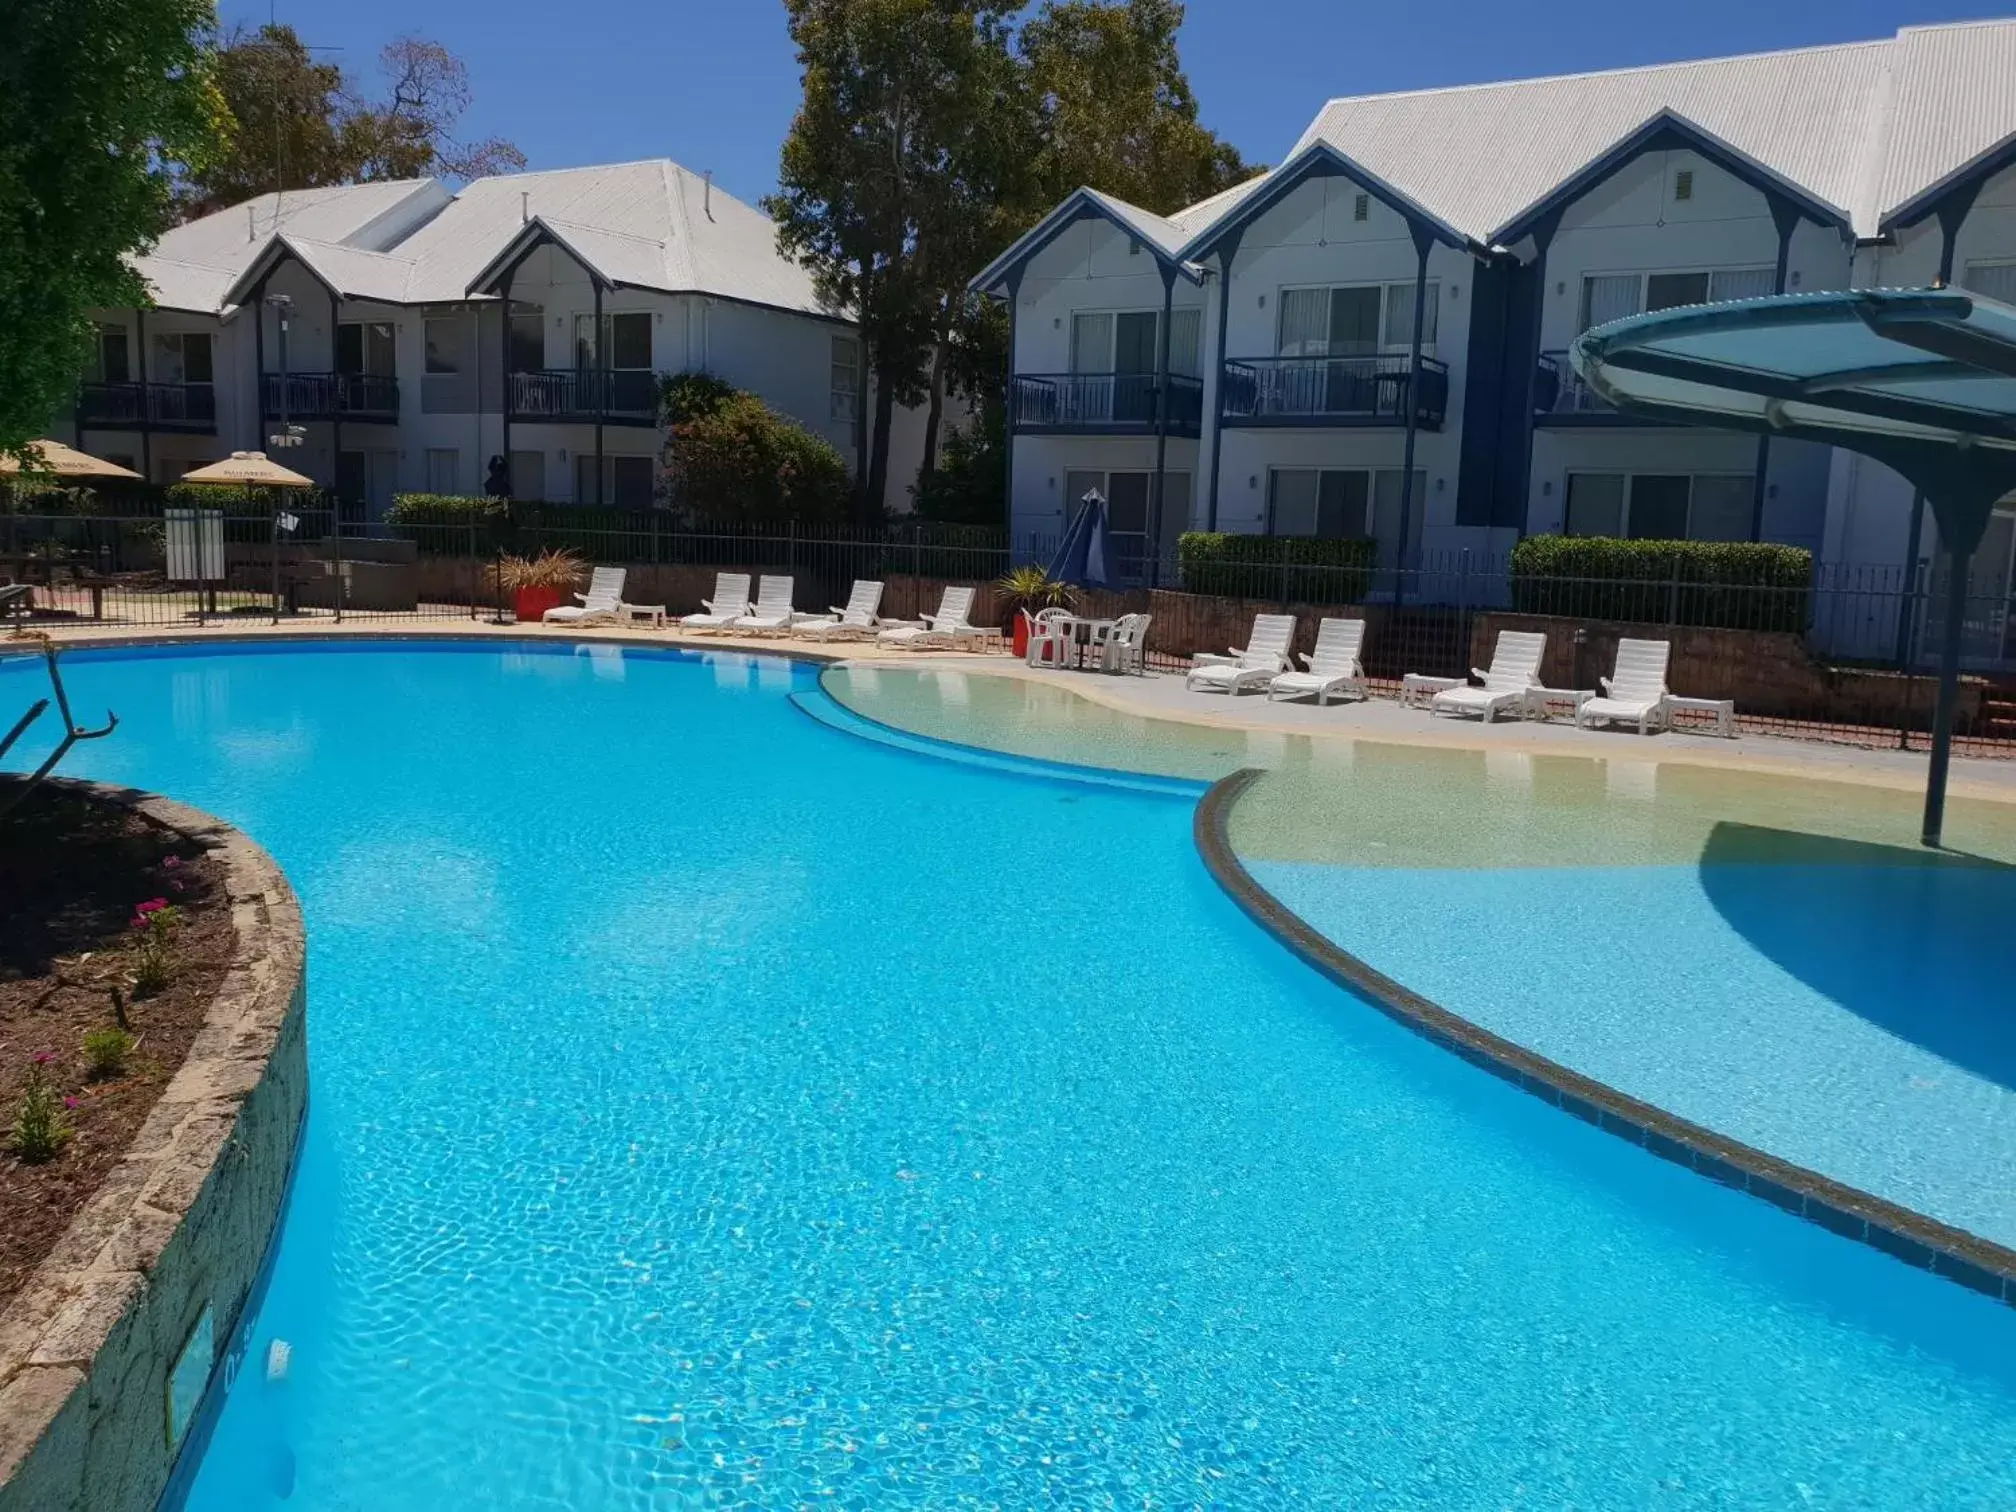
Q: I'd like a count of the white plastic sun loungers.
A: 9